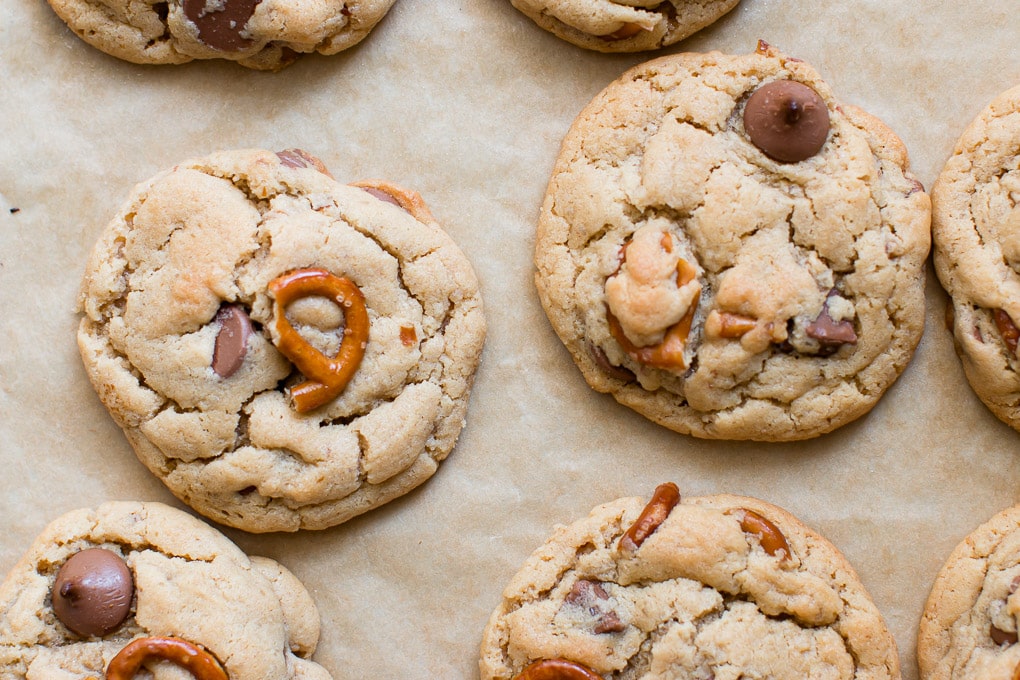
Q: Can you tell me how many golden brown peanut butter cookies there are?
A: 8